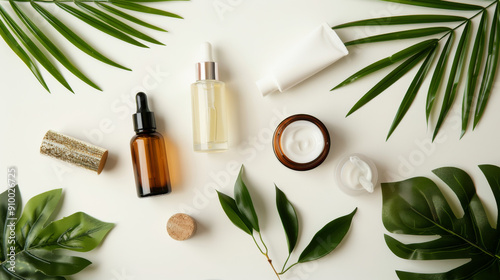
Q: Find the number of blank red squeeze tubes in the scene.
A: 0